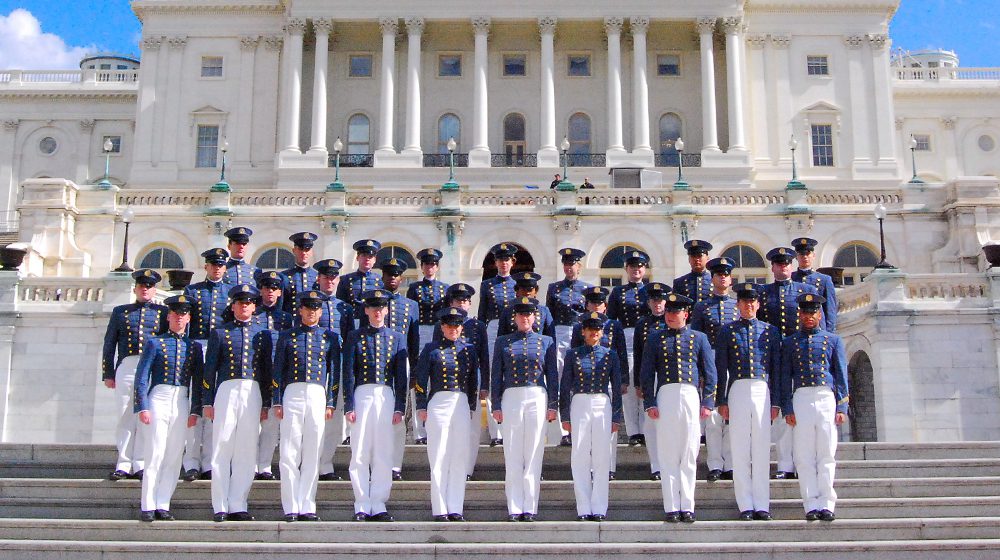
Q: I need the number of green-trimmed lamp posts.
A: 8